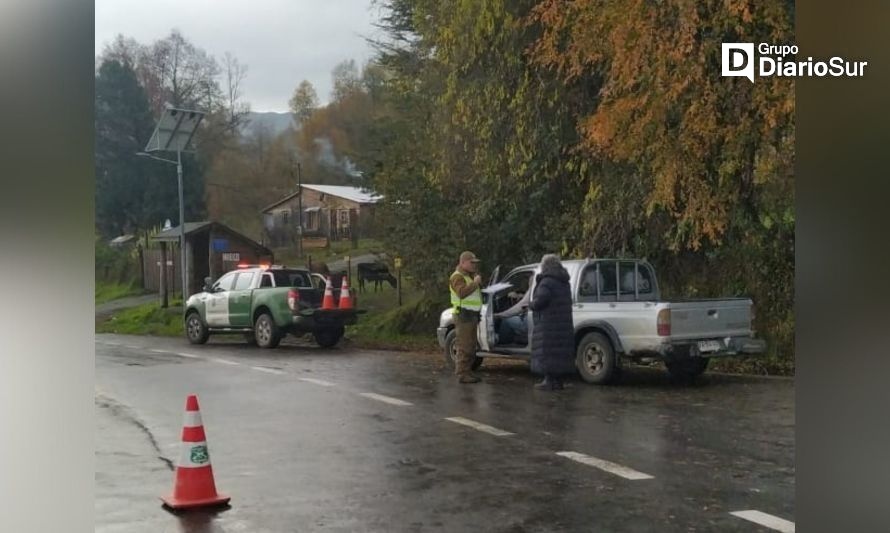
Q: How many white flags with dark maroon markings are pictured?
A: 0